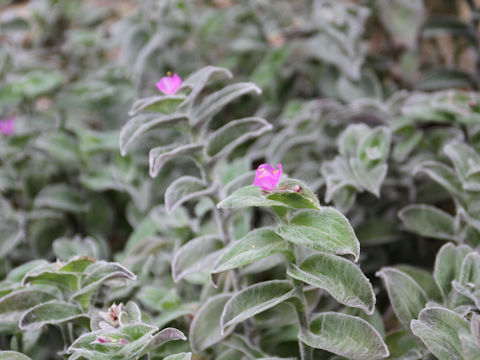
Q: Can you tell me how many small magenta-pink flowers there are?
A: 3